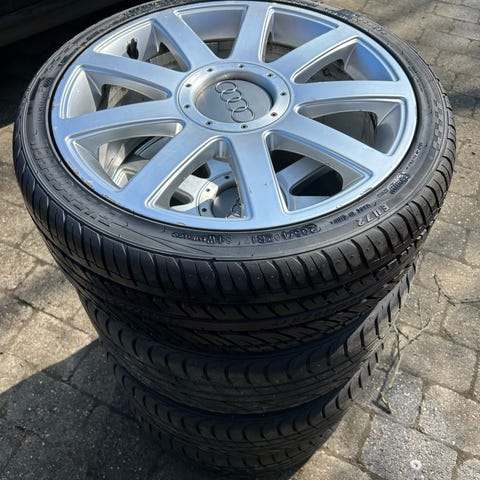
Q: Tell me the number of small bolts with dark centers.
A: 12